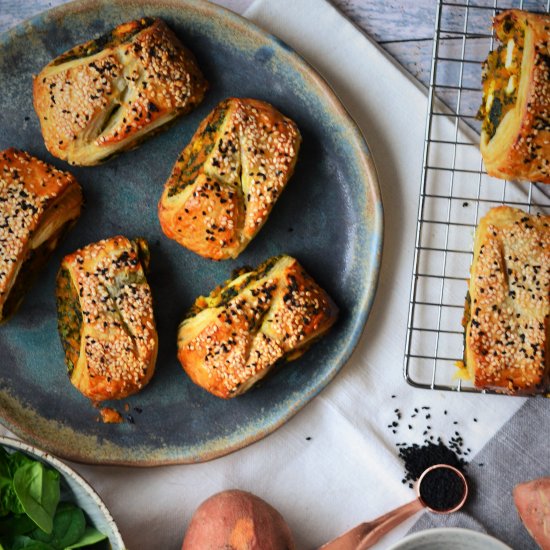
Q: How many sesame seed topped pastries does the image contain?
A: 7